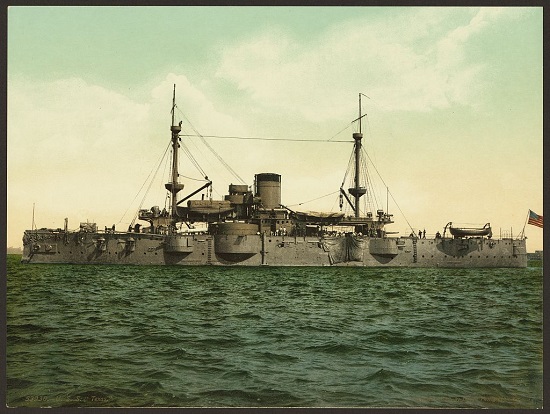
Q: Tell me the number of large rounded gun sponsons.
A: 3